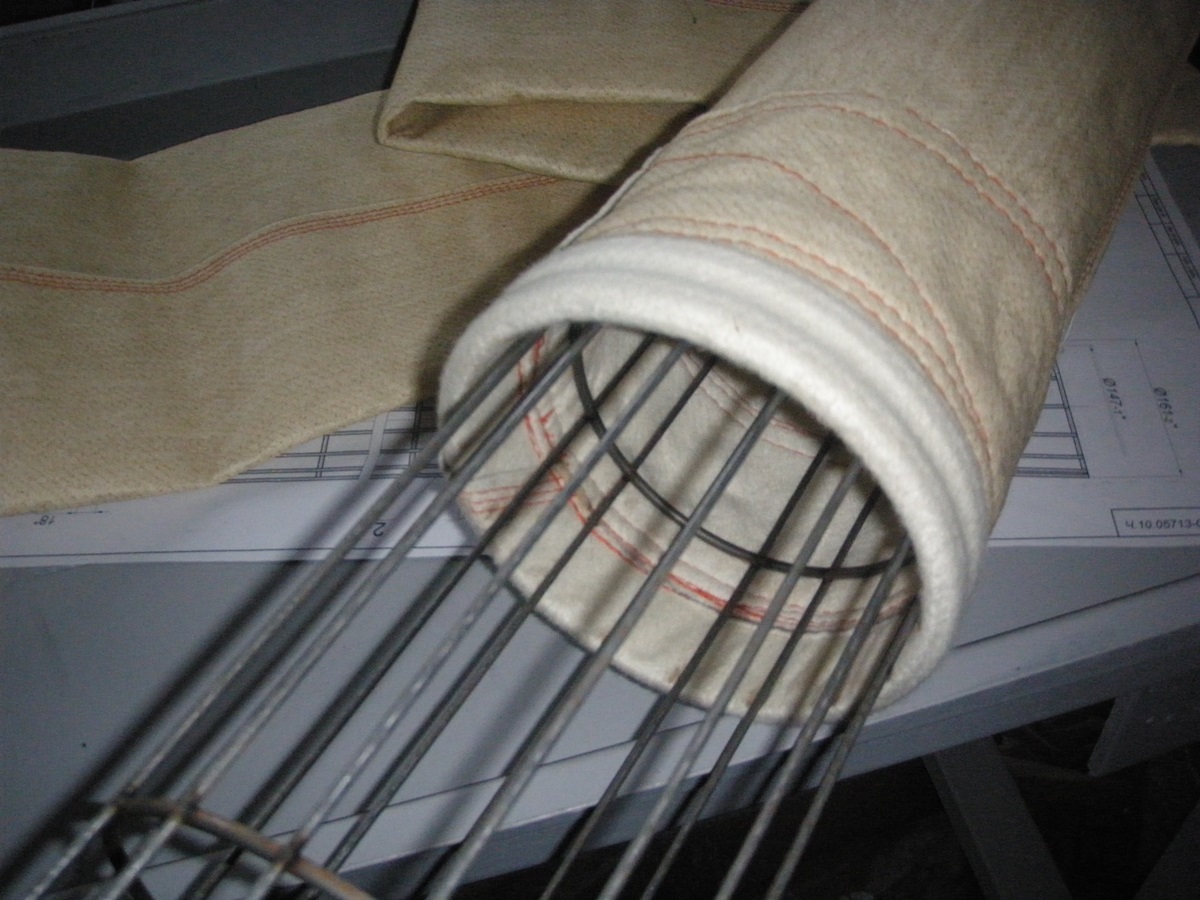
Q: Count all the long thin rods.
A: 11